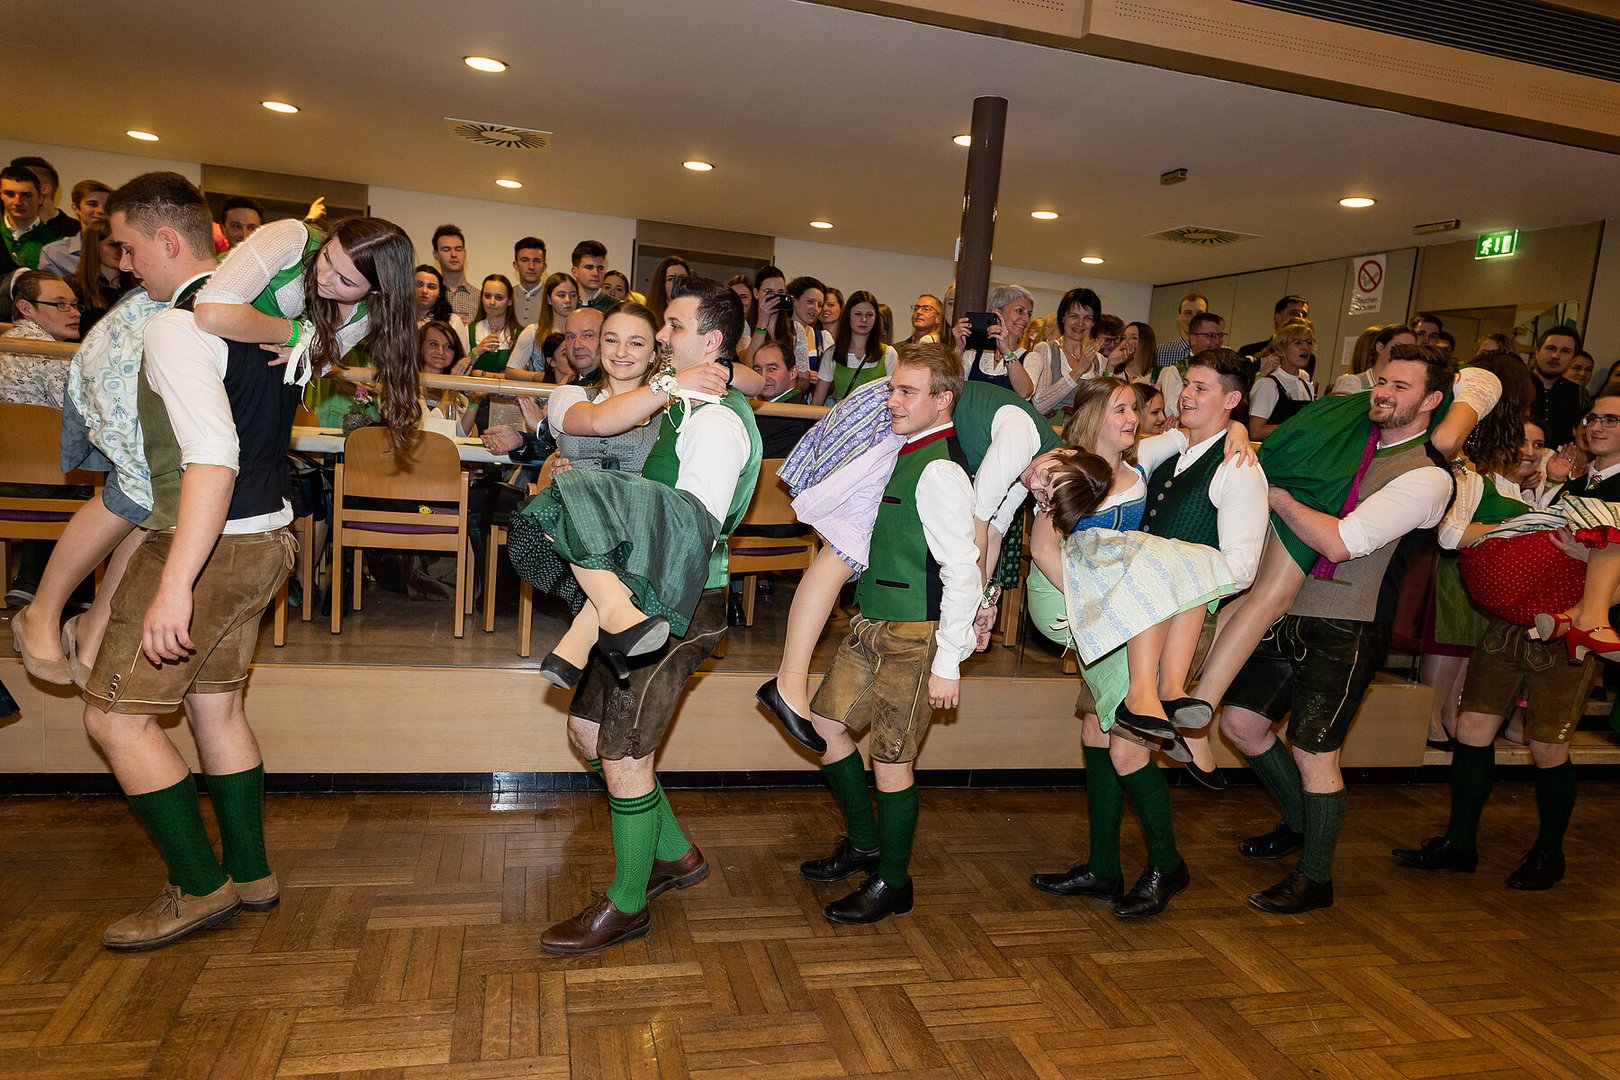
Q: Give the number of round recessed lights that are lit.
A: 10